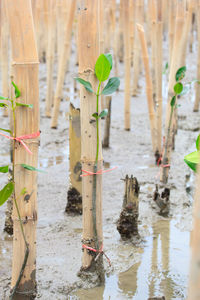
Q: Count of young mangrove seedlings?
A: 4